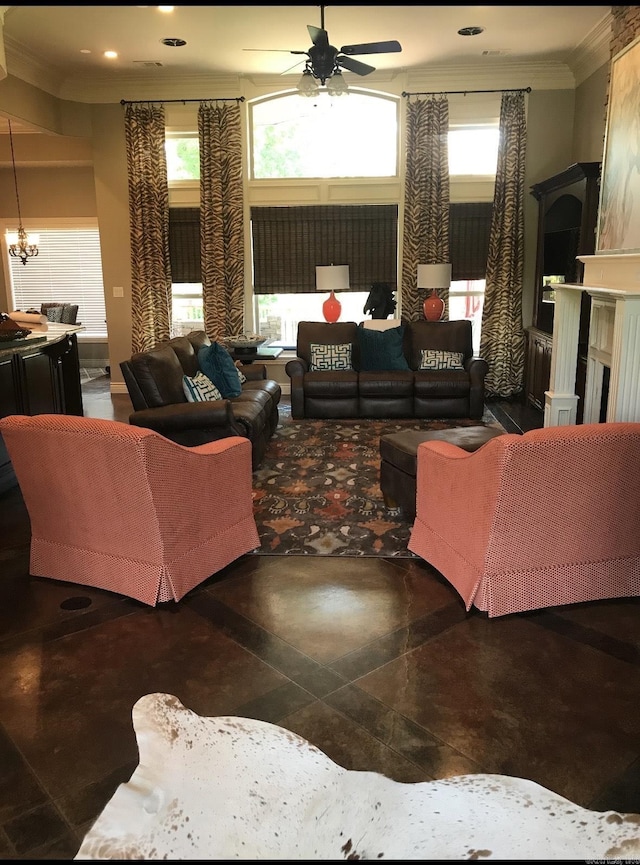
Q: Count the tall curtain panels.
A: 4